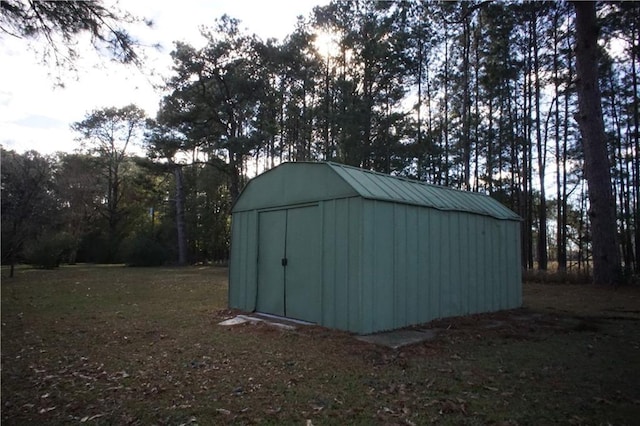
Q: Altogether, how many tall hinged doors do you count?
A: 2